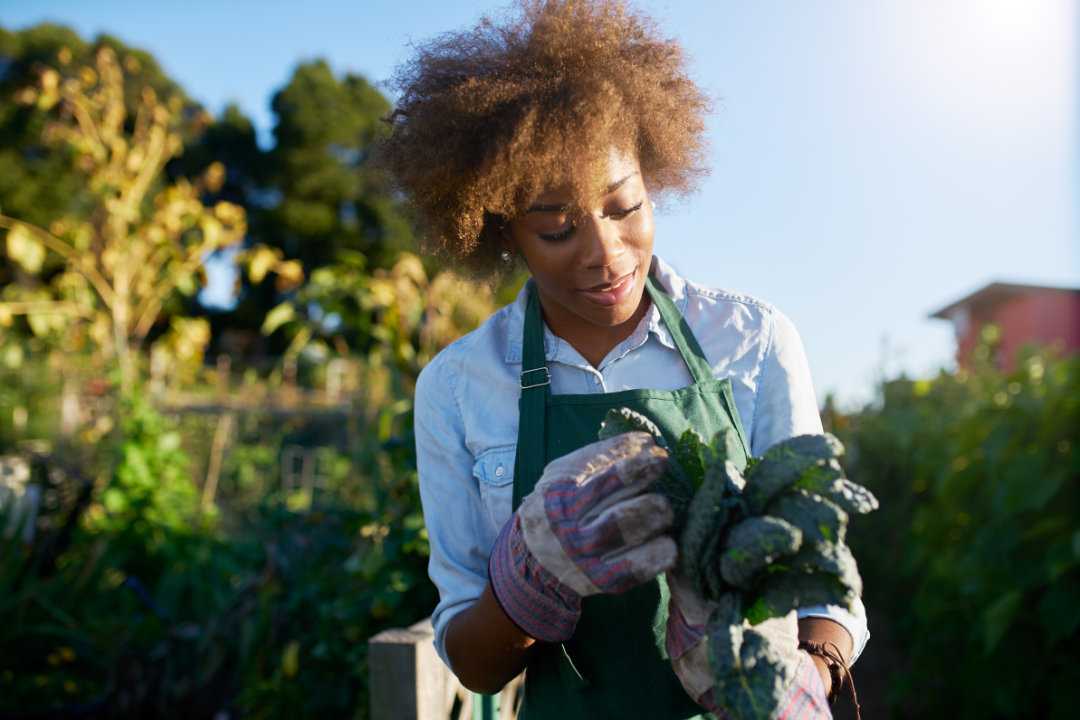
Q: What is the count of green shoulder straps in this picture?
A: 2